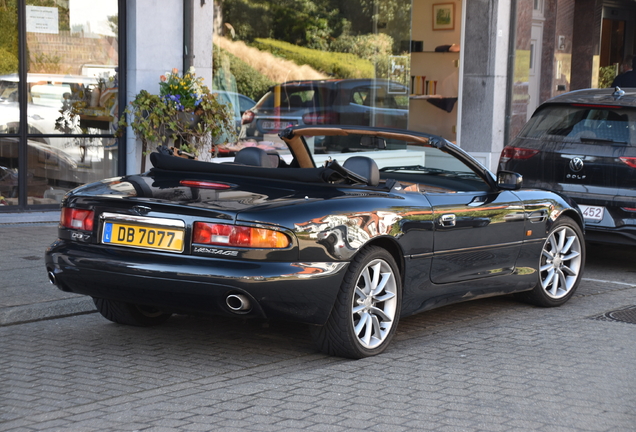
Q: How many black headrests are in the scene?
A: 2